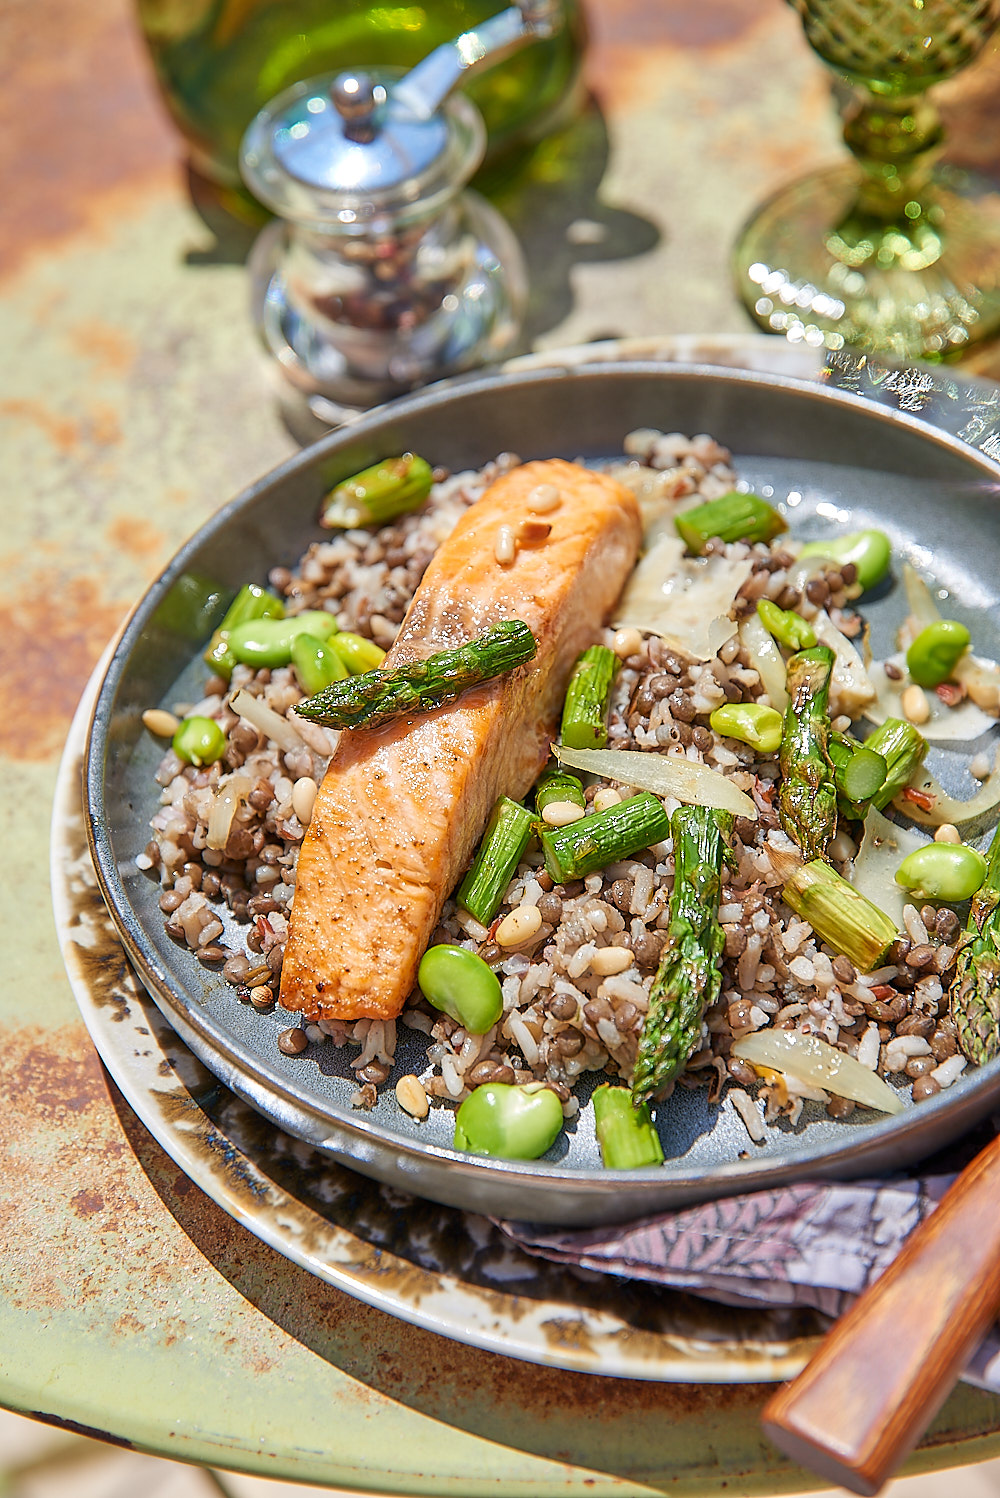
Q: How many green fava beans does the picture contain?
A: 11